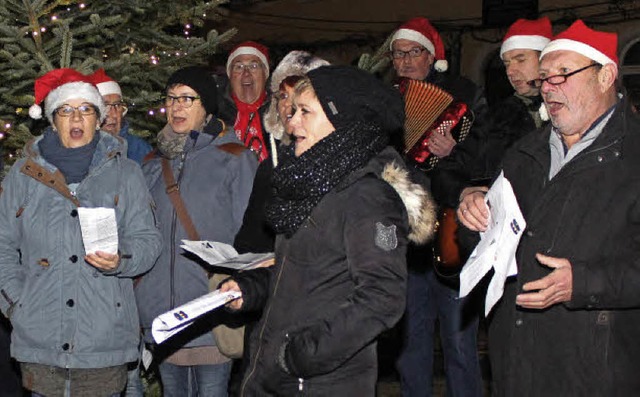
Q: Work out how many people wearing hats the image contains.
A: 9